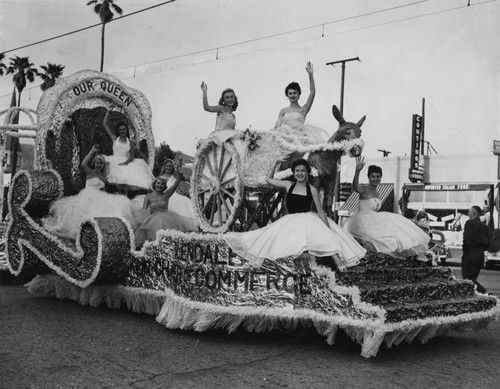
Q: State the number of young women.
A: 8